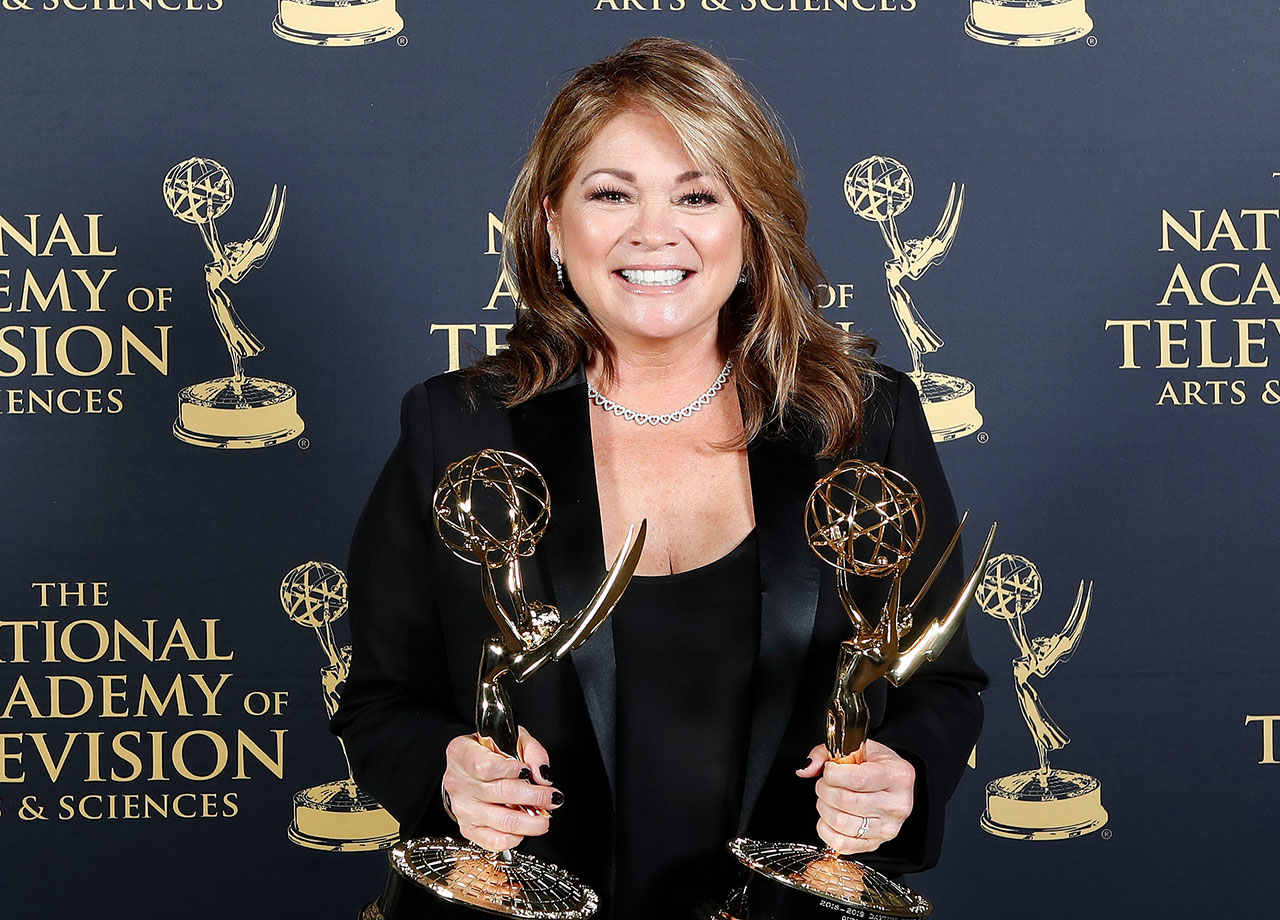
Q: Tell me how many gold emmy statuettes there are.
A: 2